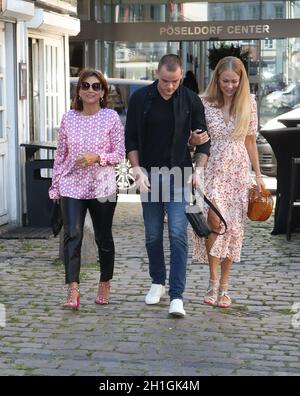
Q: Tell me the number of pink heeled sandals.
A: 2